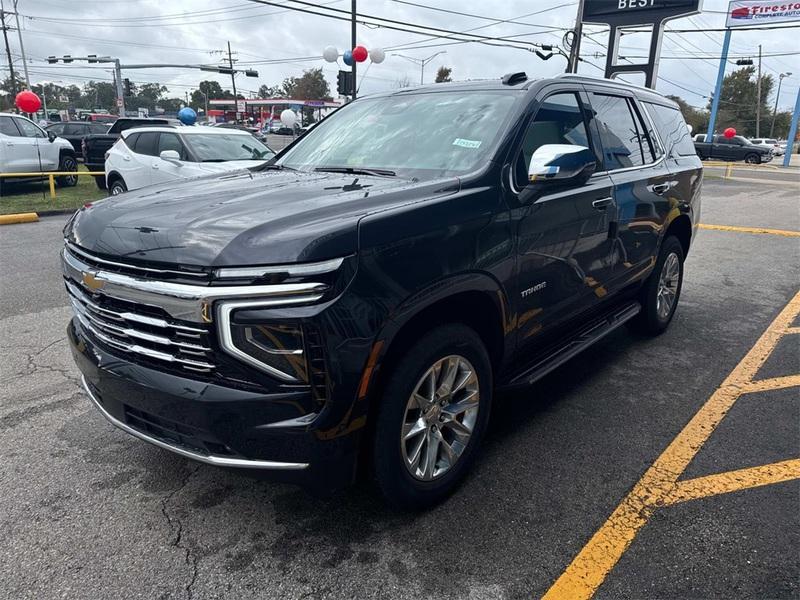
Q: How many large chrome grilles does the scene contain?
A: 1